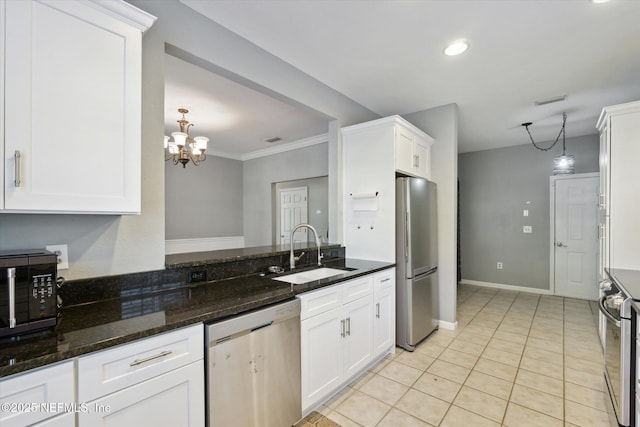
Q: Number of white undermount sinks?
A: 1